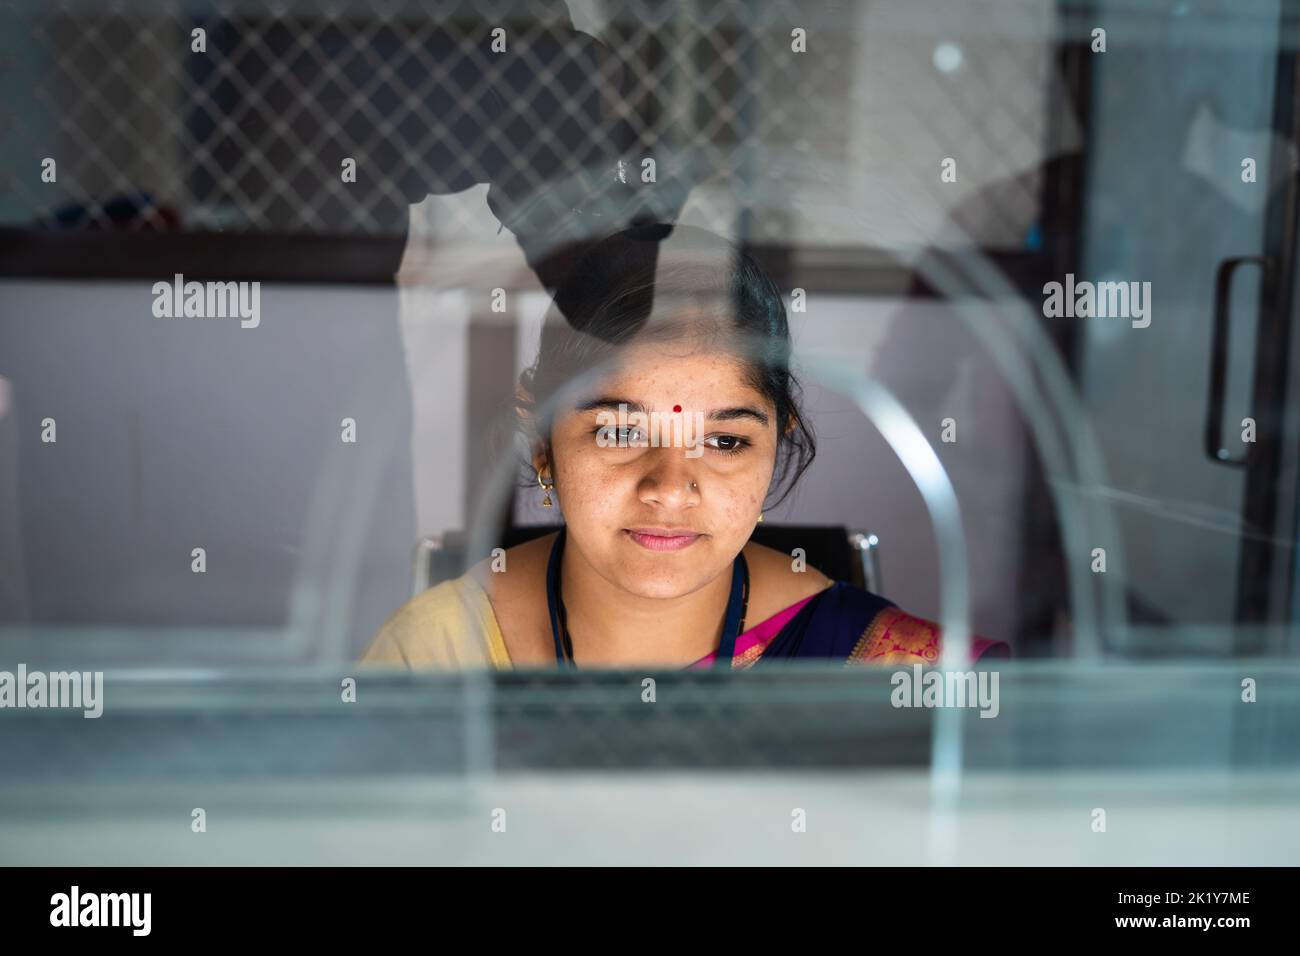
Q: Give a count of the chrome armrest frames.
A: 2